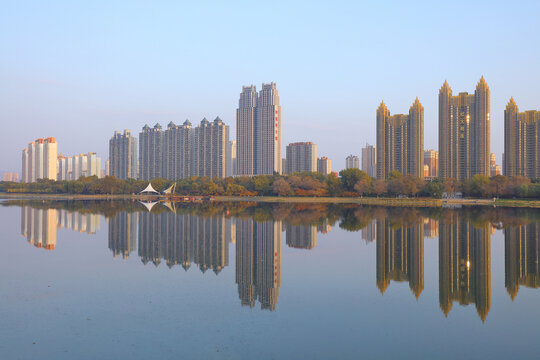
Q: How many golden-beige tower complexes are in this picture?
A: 3